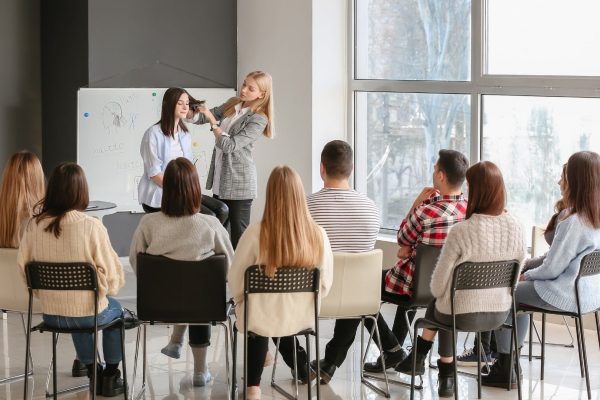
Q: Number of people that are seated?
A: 10